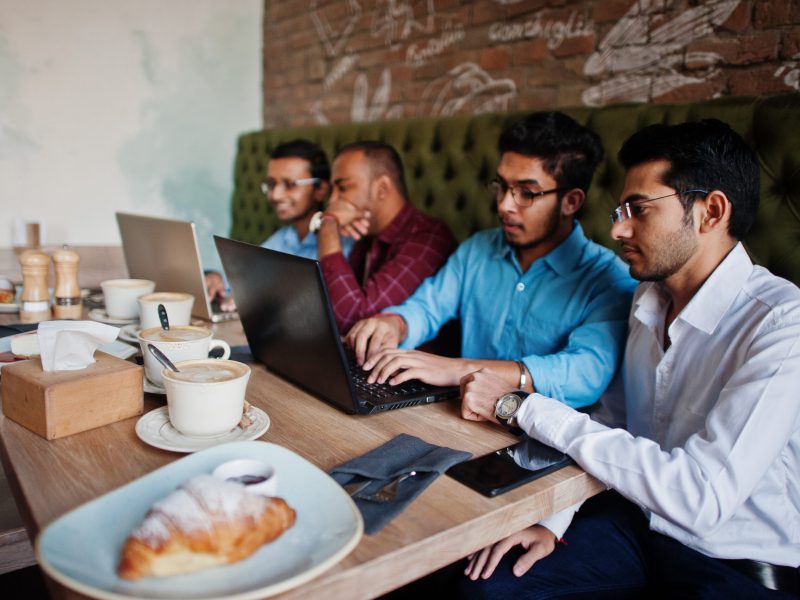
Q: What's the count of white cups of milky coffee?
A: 4